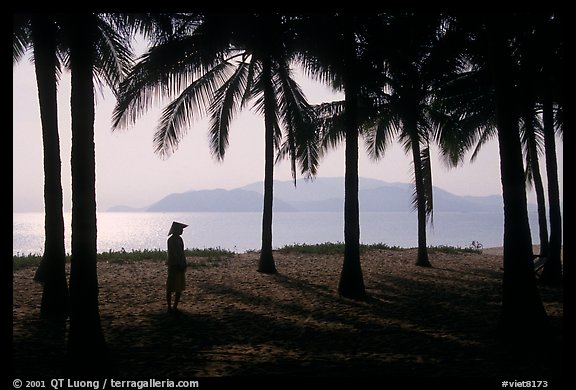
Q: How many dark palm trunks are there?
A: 8